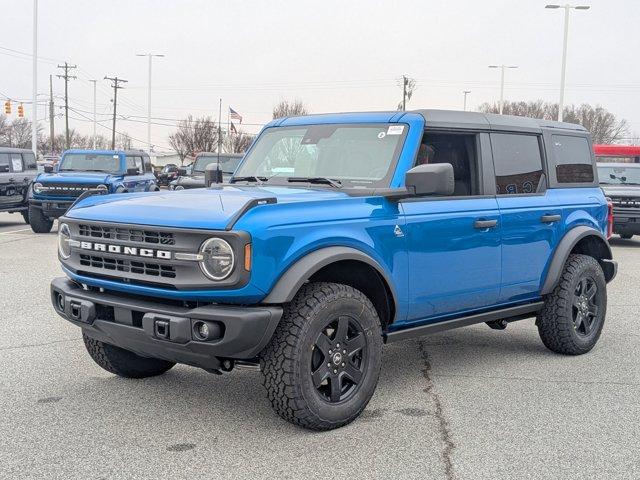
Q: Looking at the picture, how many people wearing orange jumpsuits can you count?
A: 0